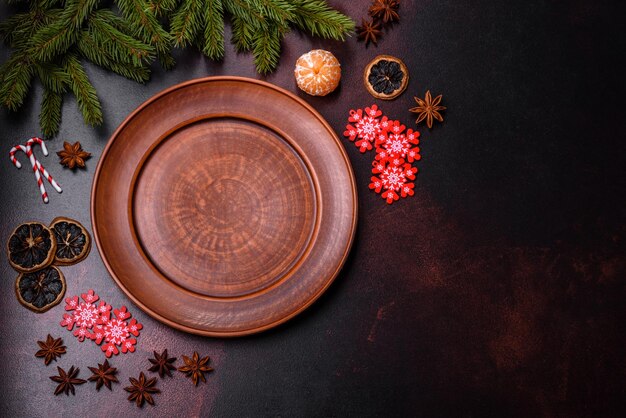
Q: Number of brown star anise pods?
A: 10